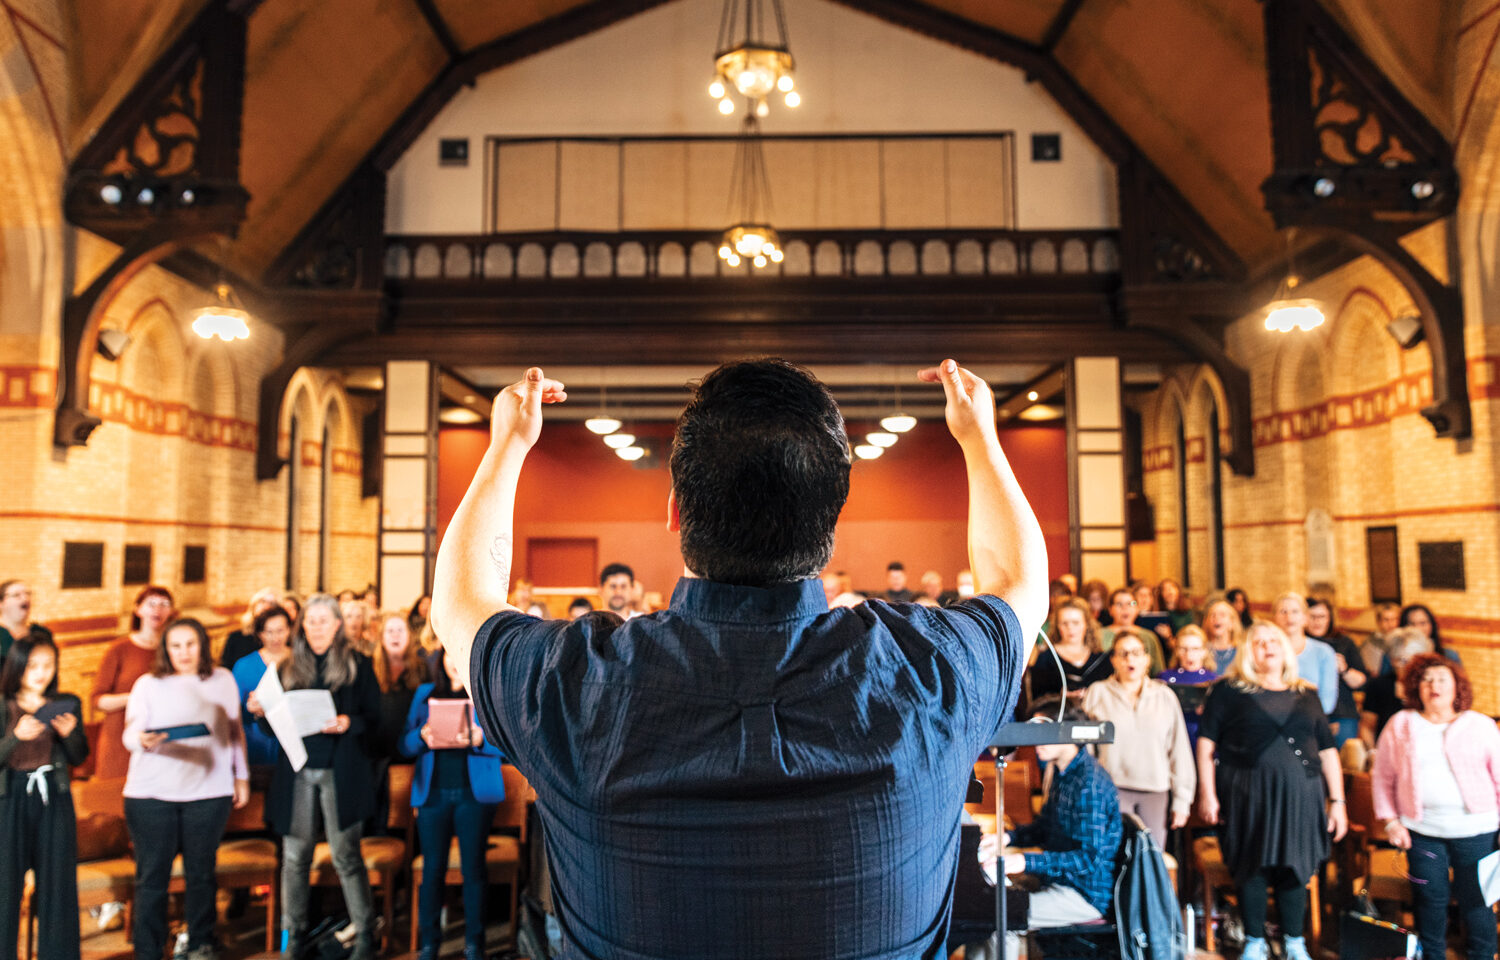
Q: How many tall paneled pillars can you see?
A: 2